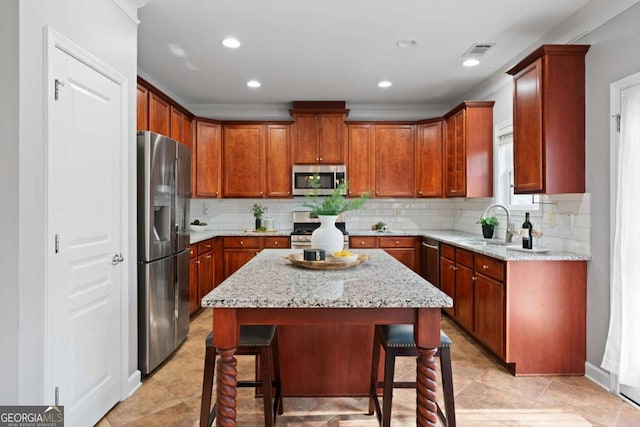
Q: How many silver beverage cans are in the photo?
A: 0